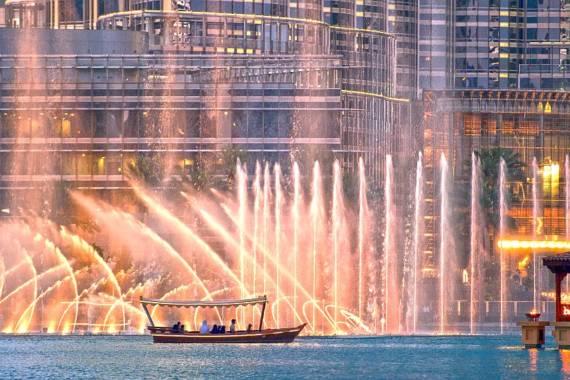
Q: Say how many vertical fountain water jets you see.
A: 15